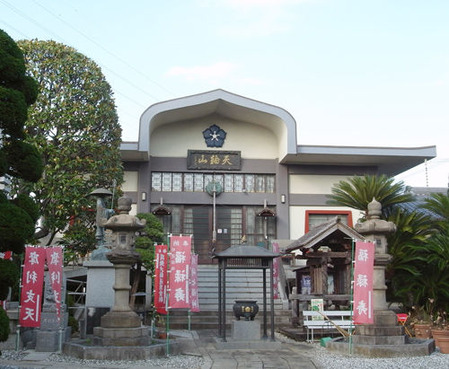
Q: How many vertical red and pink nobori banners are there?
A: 7